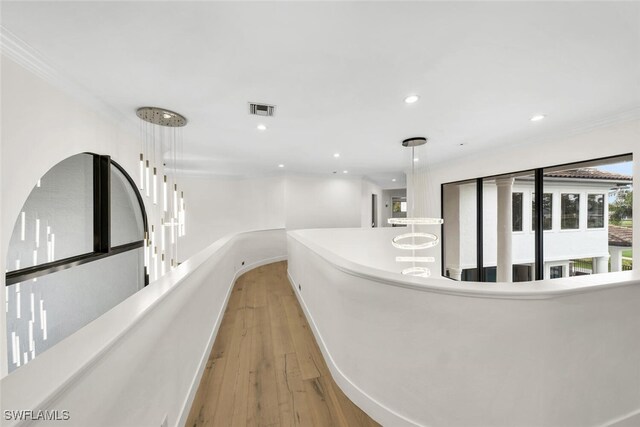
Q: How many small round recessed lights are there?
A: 8